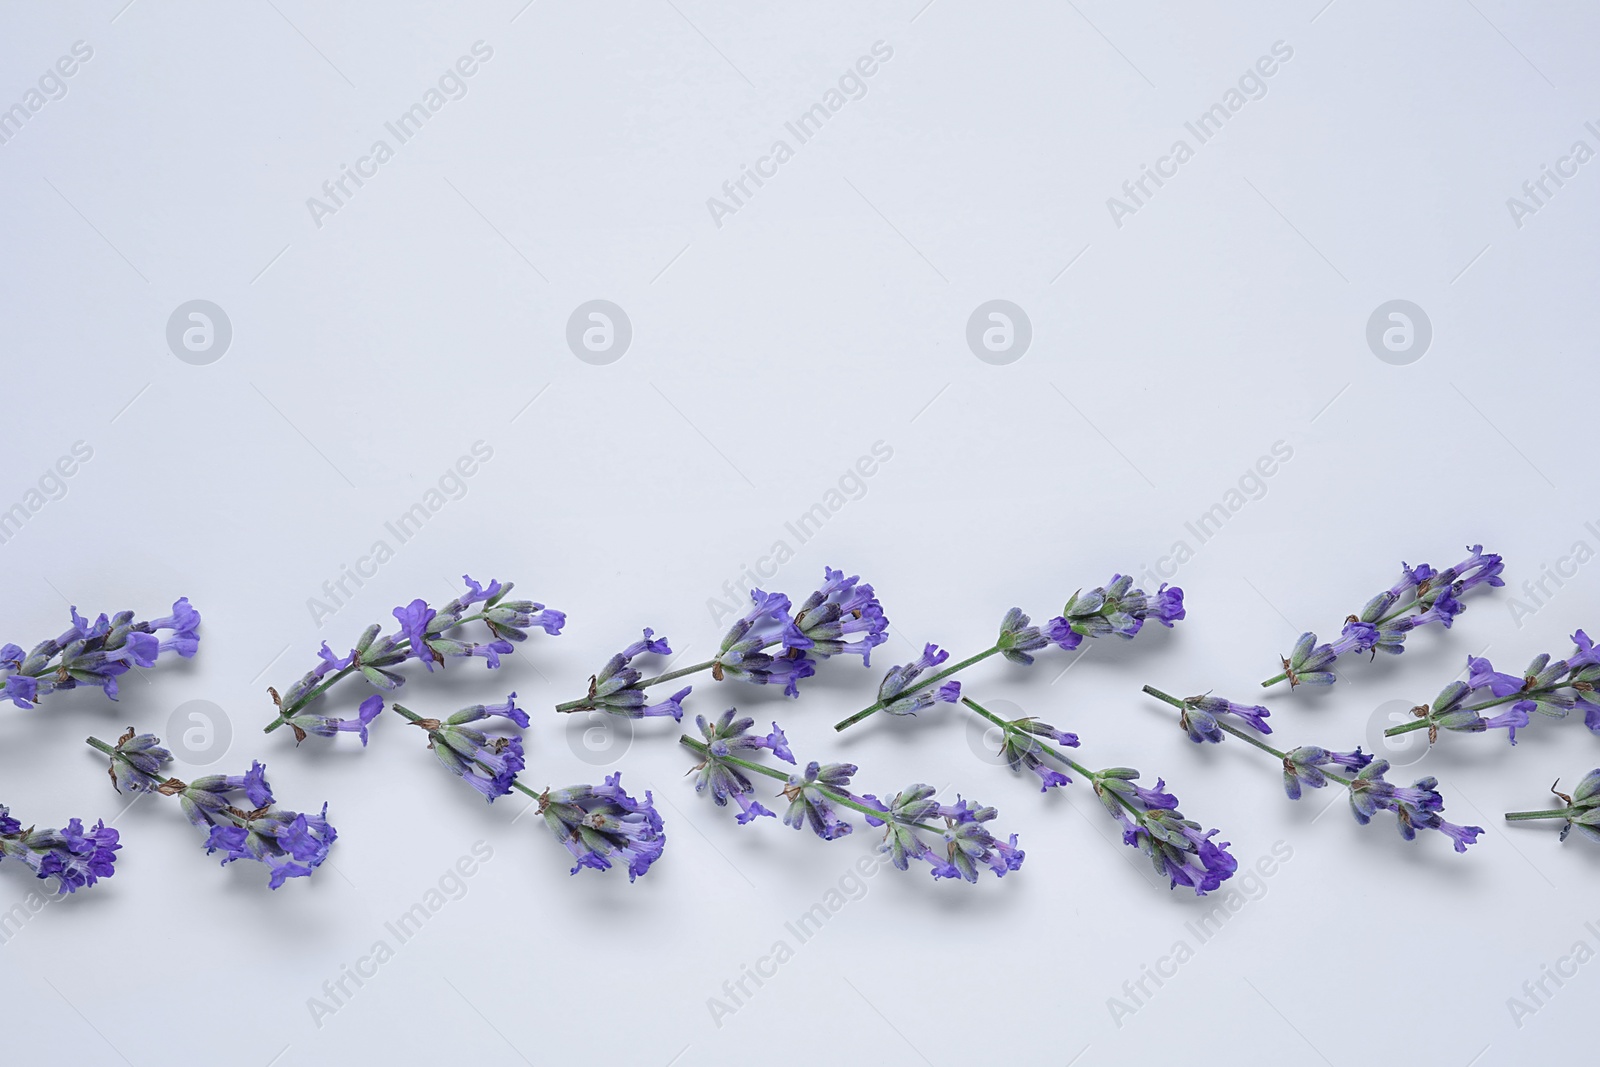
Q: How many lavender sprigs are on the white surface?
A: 13